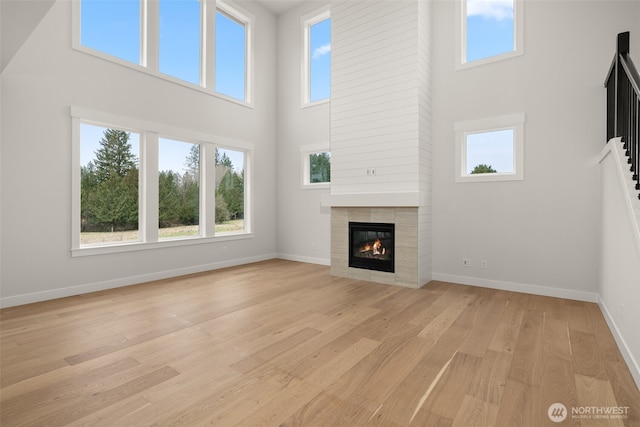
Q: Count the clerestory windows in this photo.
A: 5